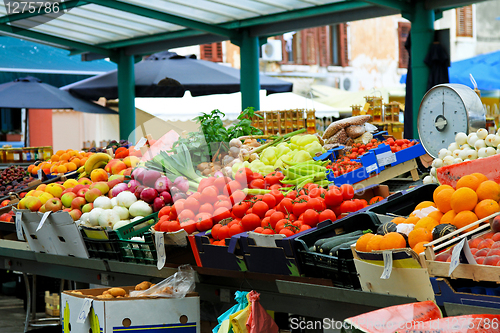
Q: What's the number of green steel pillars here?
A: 3